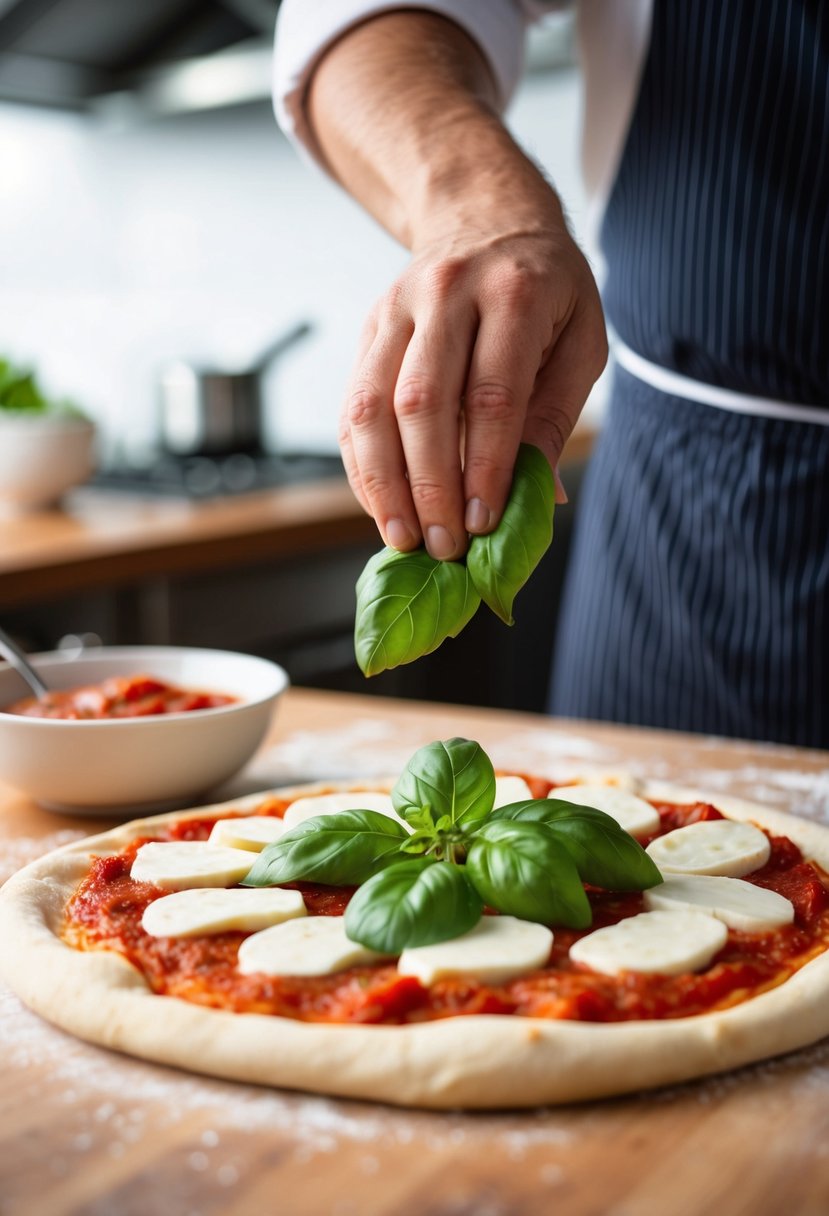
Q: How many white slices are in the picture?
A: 11